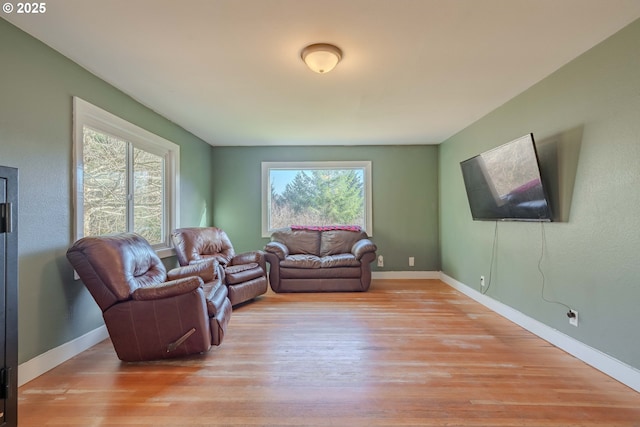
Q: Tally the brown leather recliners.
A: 2